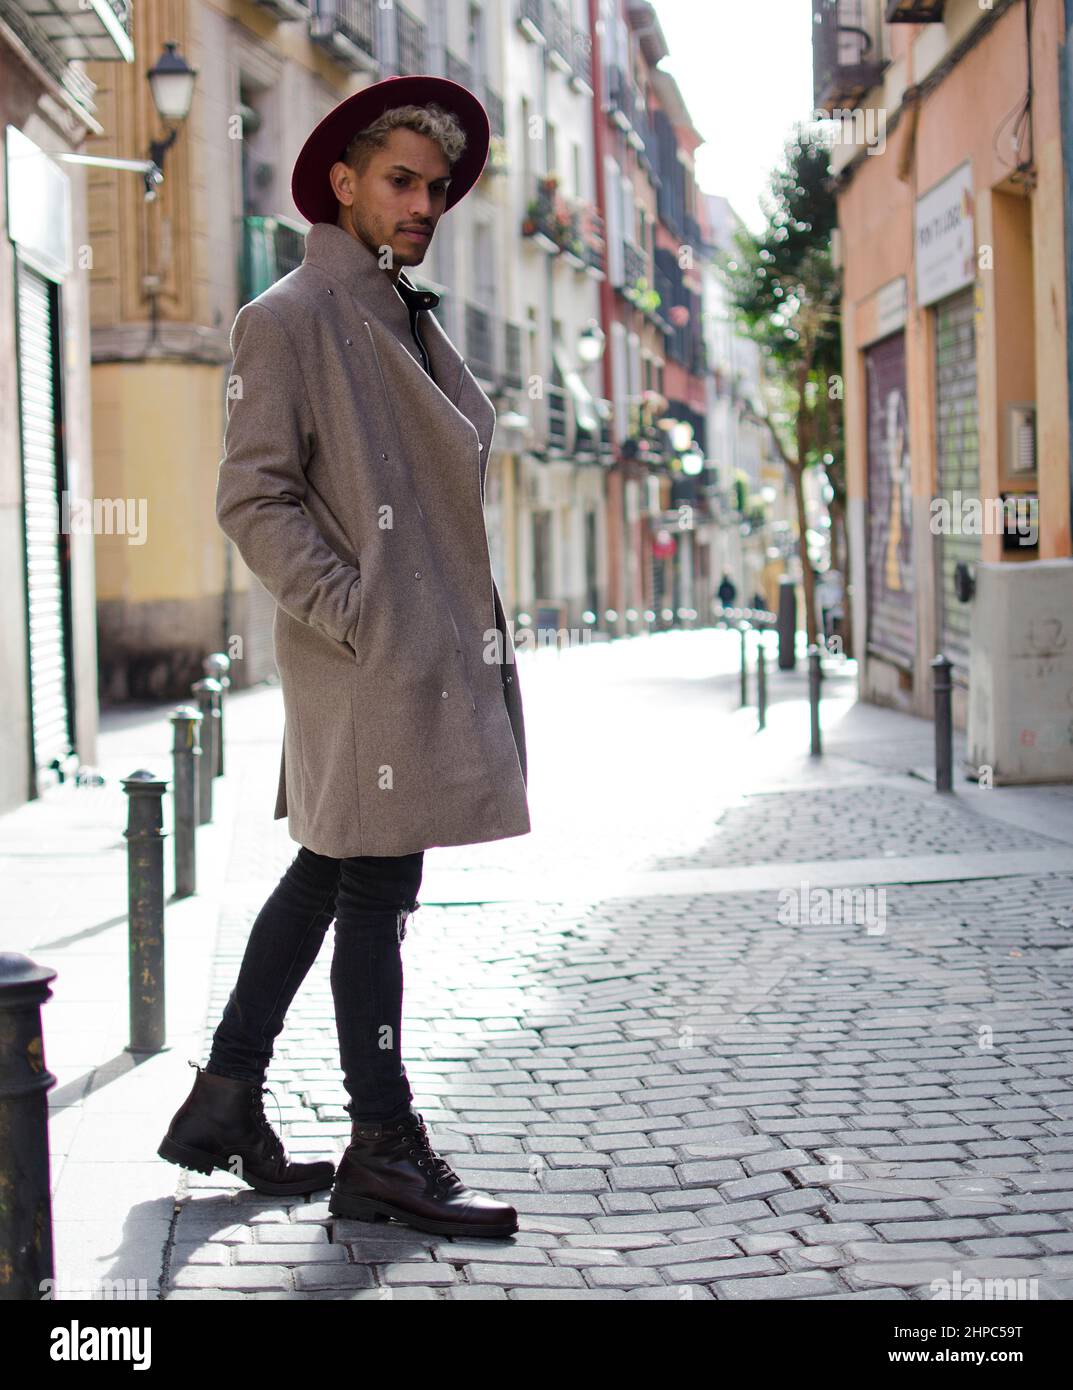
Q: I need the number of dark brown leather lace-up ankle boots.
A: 2